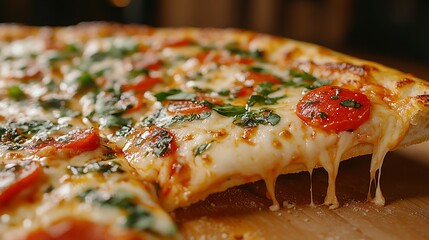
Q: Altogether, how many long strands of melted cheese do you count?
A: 4